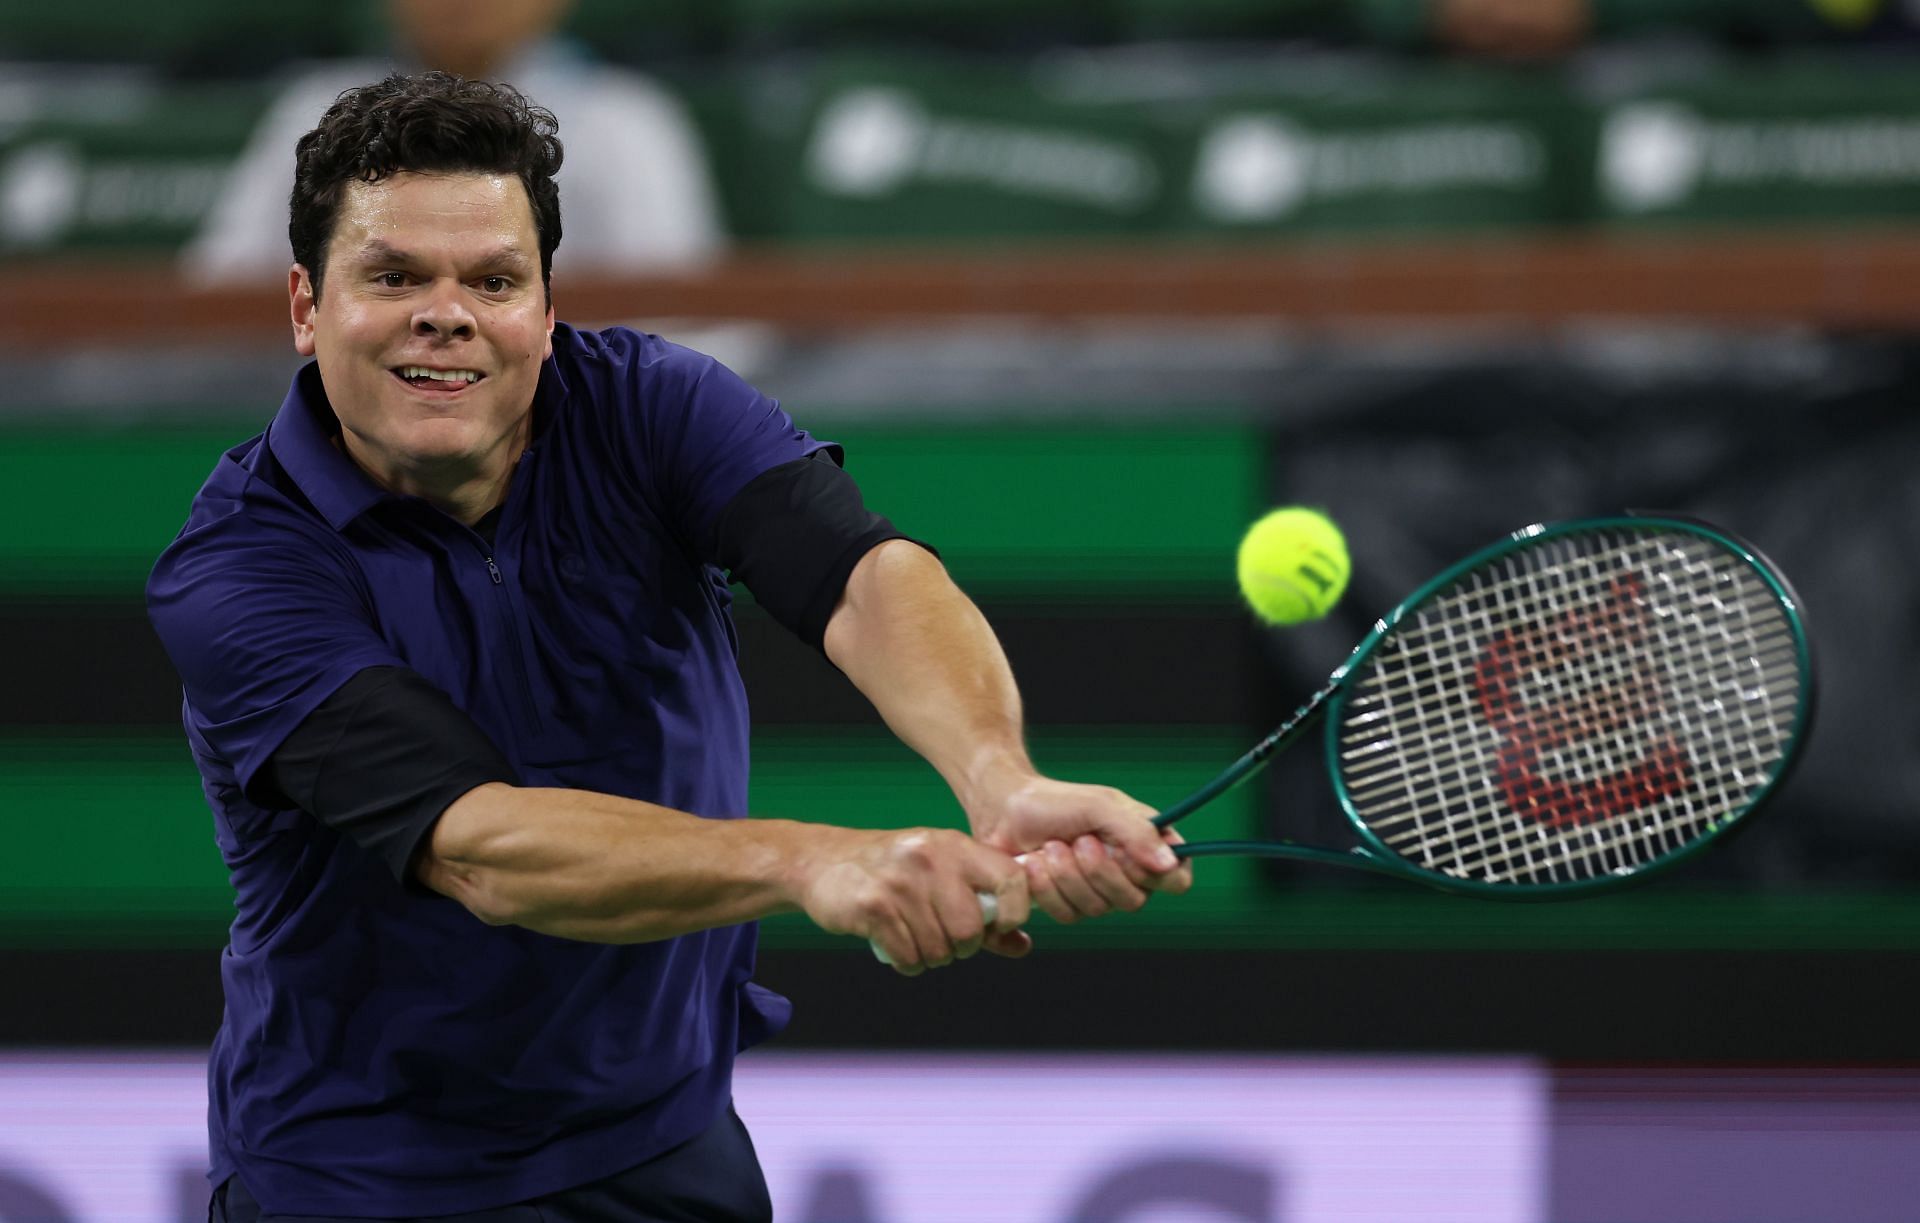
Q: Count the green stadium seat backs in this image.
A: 4